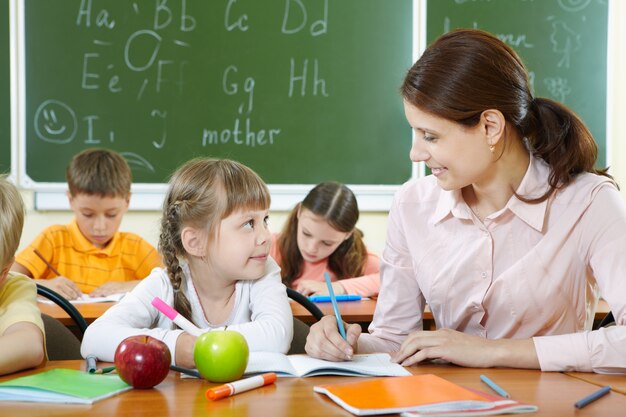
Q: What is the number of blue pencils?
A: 3